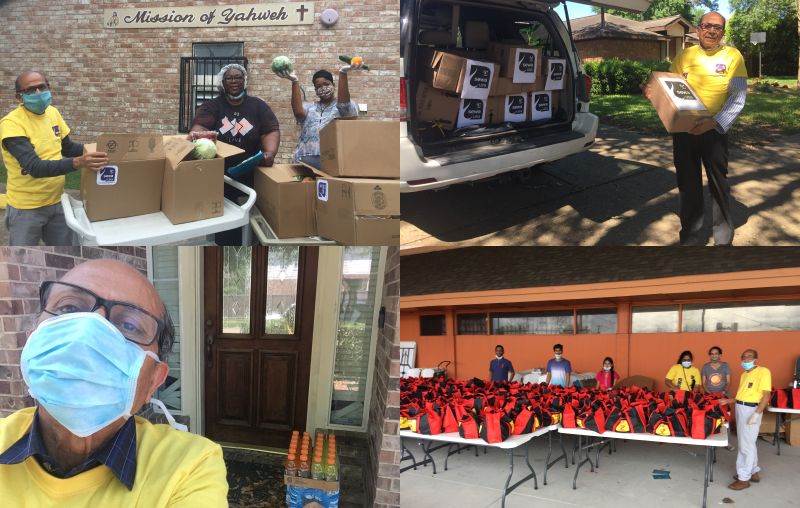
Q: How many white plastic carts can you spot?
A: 2